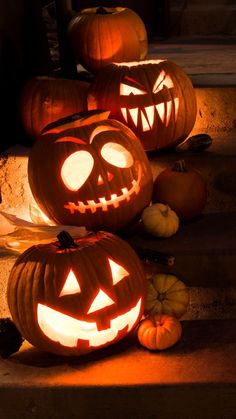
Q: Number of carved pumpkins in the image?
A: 3